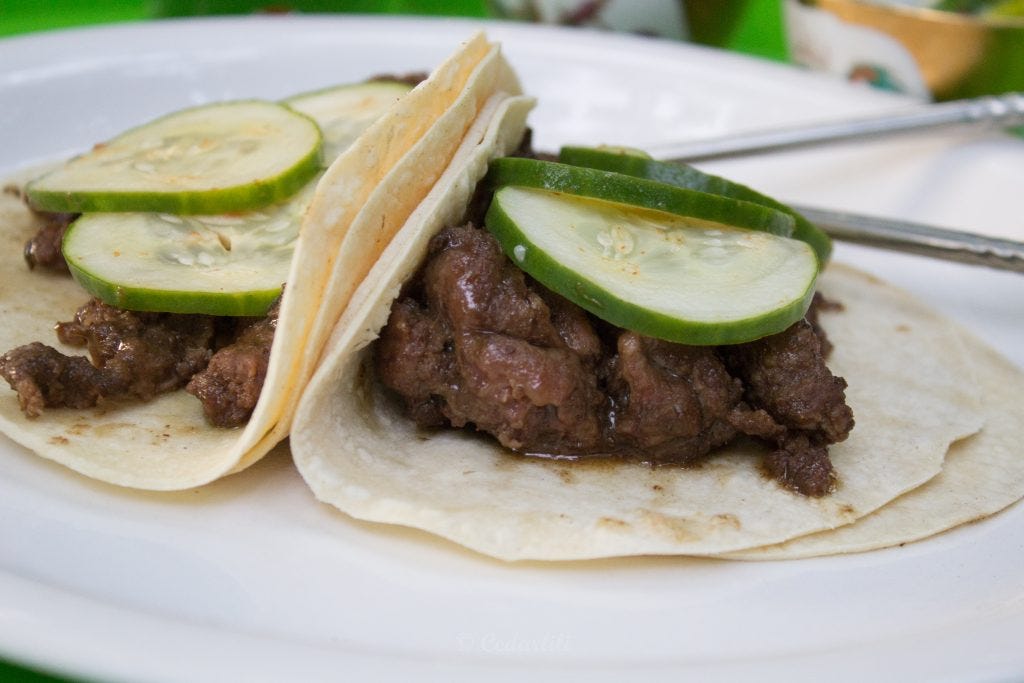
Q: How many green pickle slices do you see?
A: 6